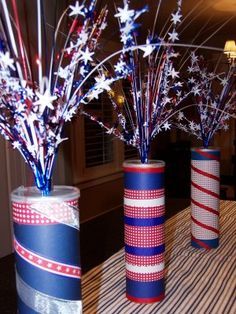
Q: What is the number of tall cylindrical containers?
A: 3